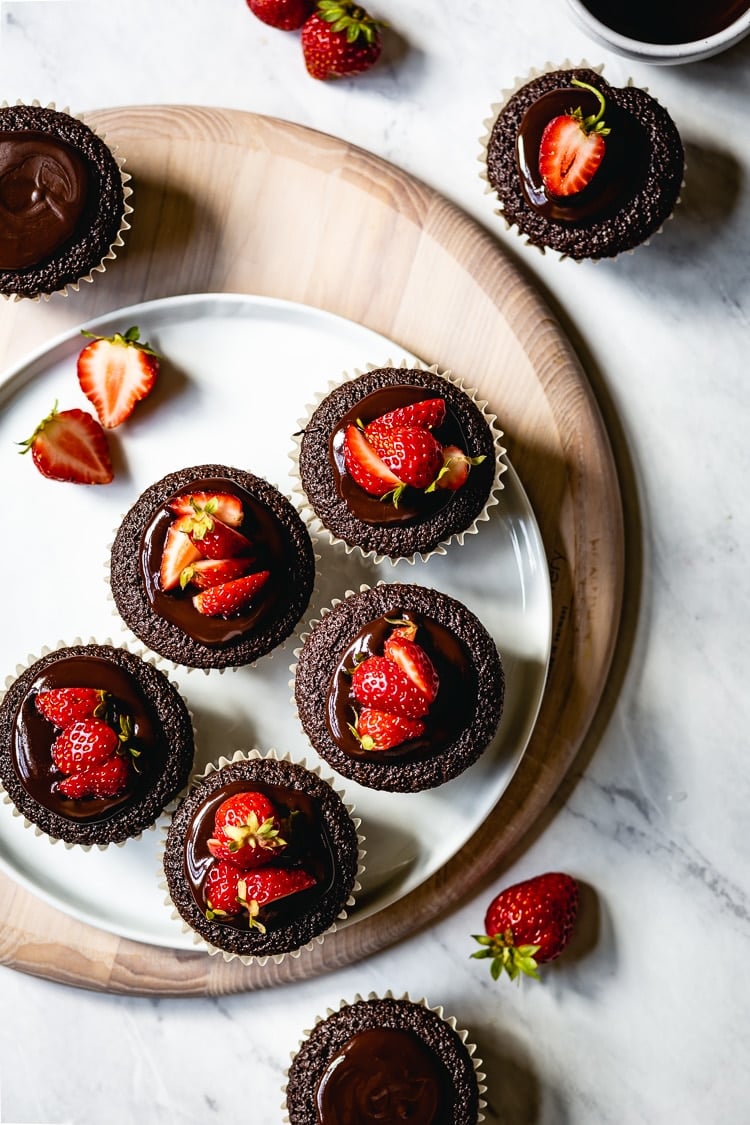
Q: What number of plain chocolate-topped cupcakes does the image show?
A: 2